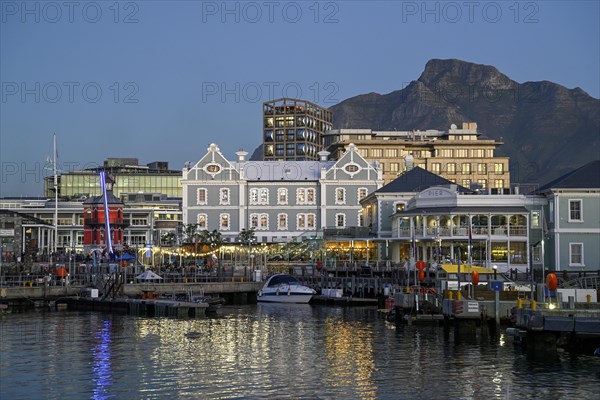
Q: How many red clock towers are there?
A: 1